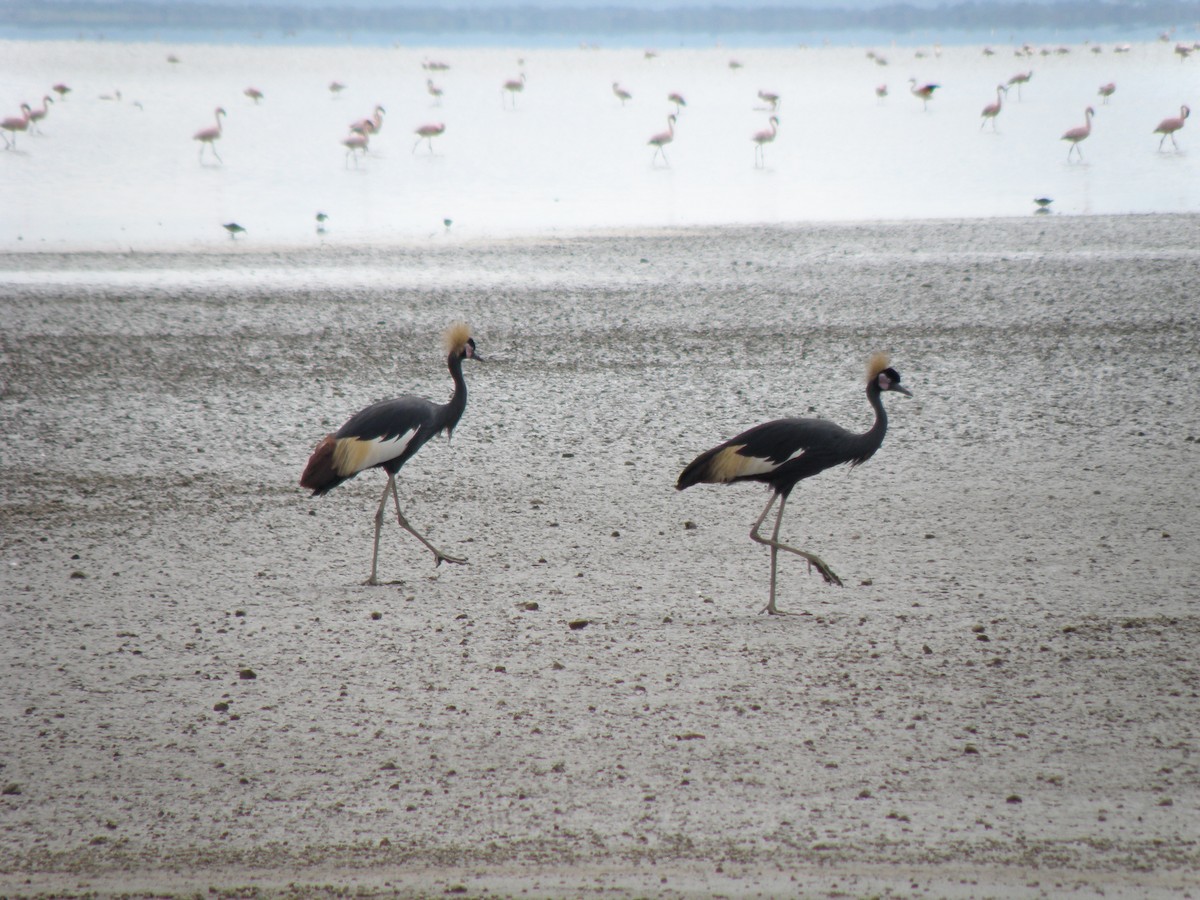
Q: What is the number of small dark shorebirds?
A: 4